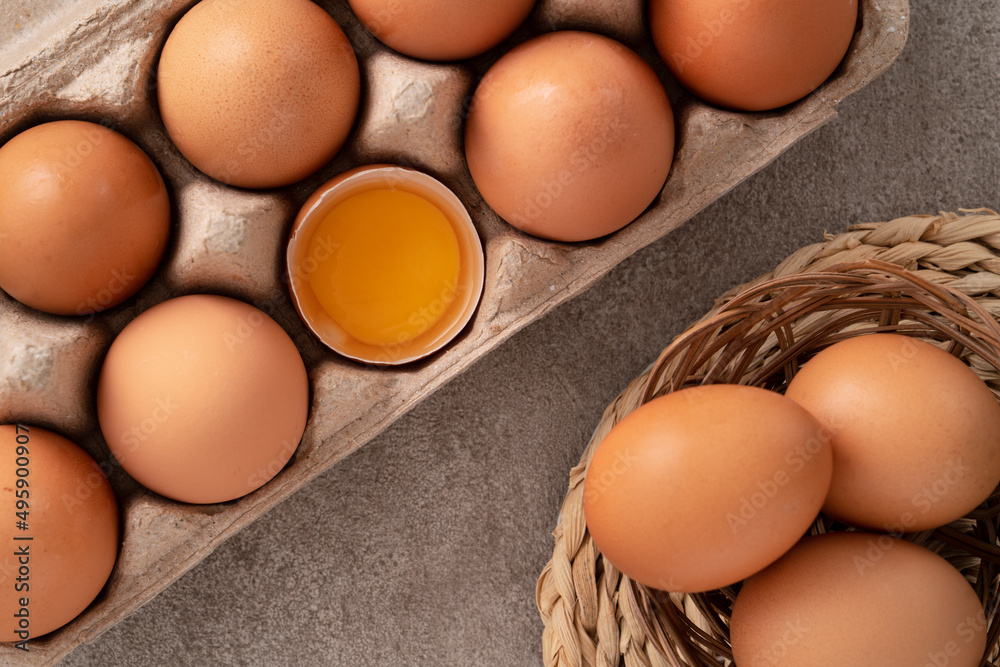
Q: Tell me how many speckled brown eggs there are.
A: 1